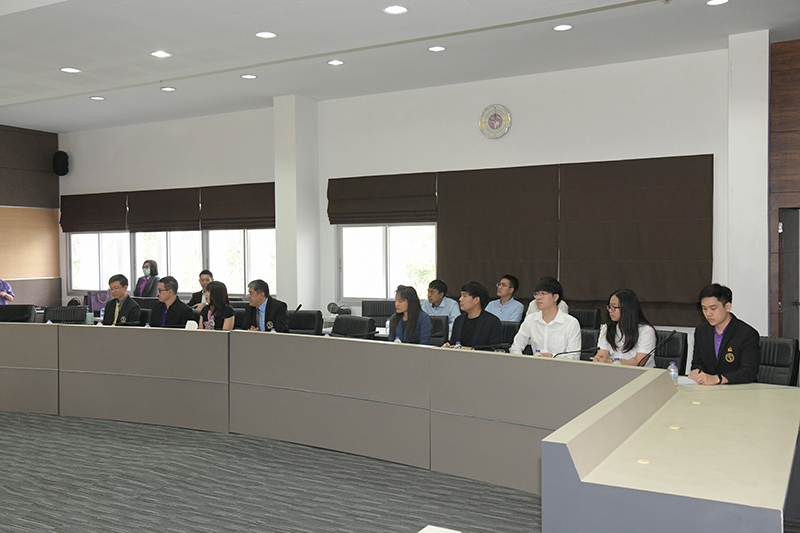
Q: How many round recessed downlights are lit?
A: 11